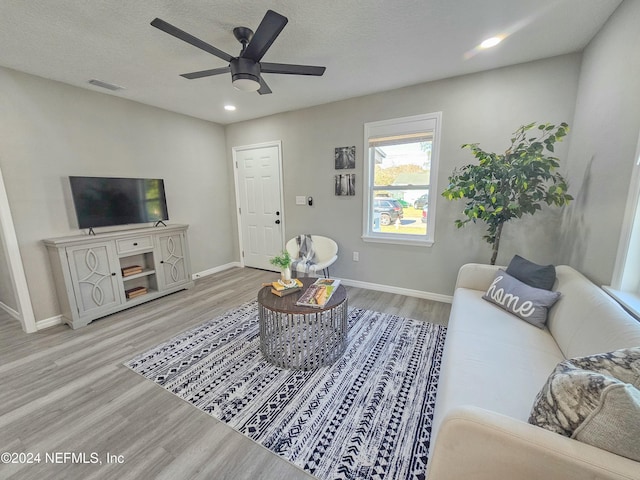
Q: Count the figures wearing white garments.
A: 0